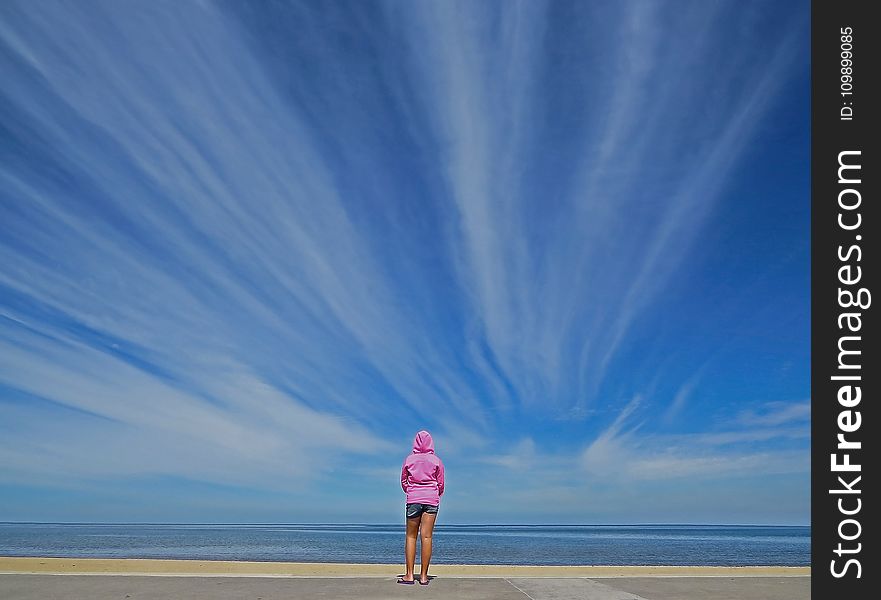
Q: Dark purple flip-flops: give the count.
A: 2